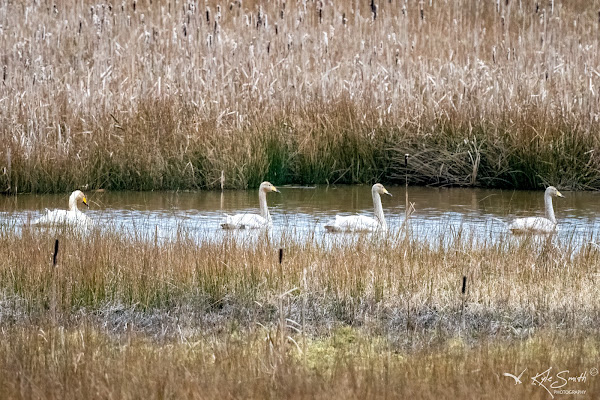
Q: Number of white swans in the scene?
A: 4